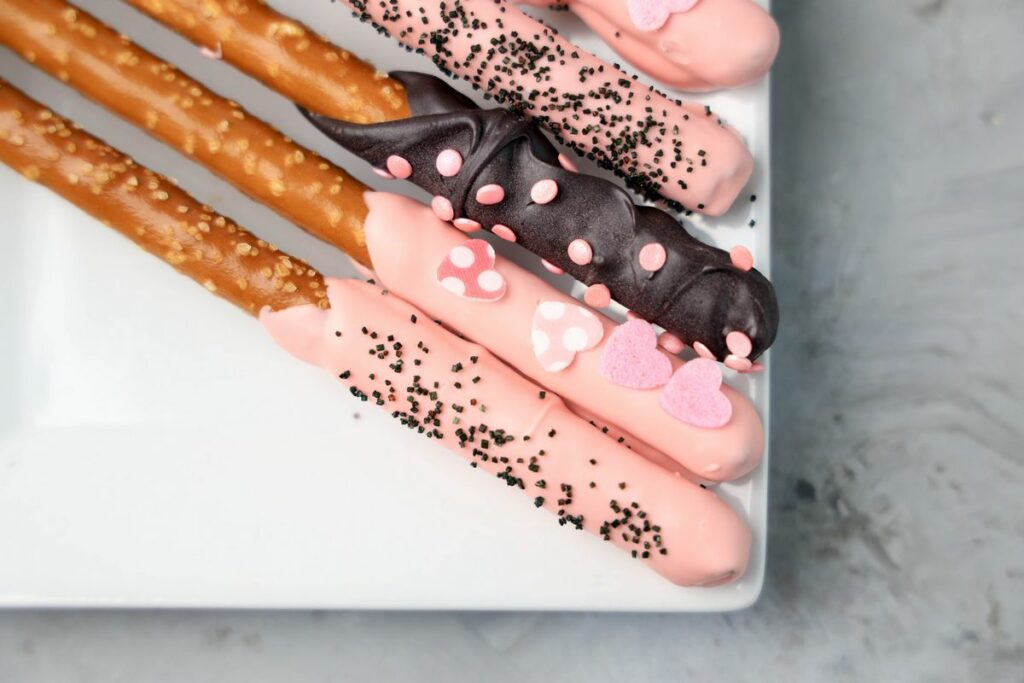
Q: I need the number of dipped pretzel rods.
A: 5